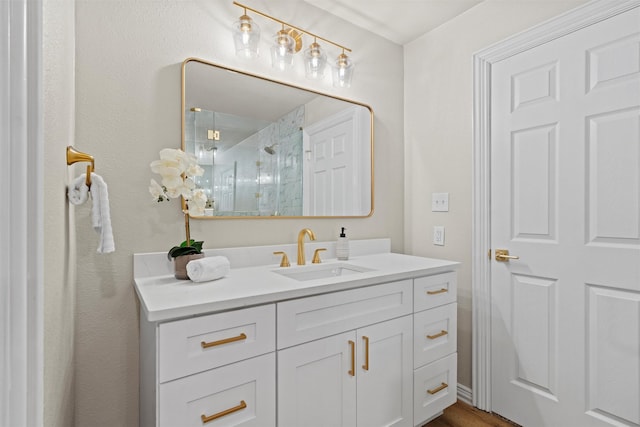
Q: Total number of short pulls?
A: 3